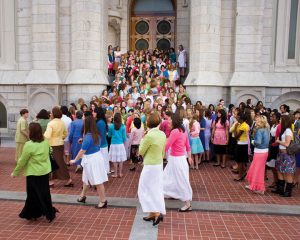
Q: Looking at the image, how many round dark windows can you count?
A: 4